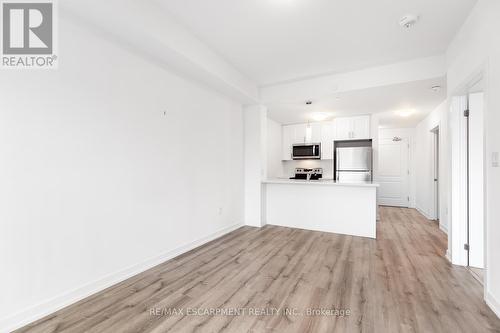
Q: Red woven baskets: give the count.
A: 0